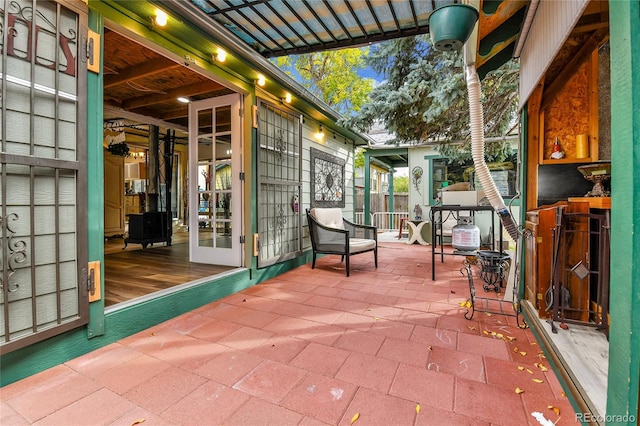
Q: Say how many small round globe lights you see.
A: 5